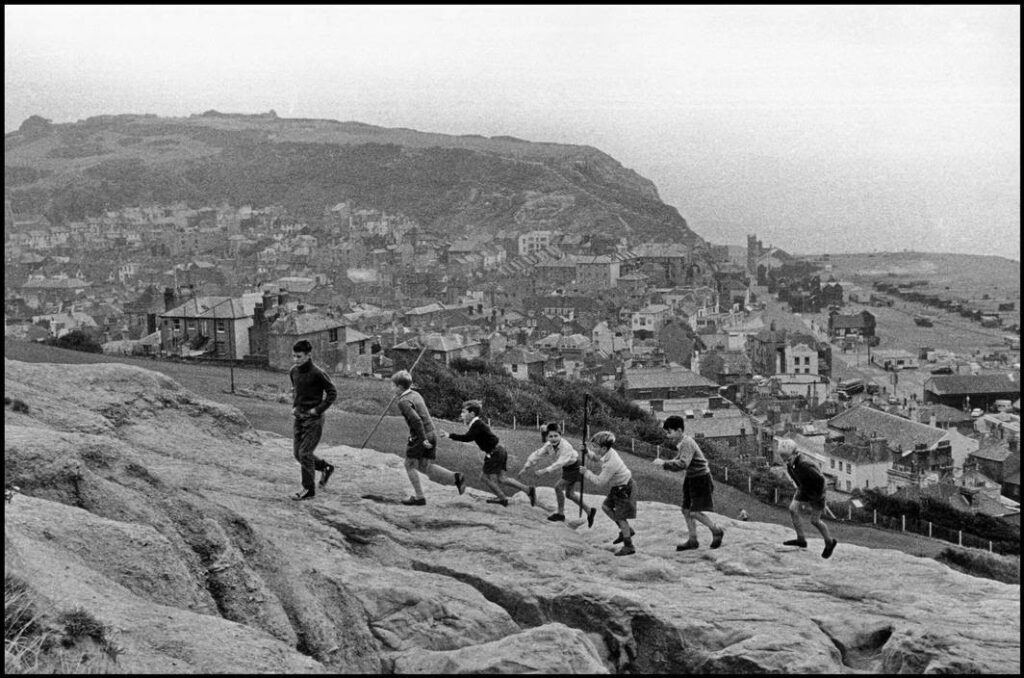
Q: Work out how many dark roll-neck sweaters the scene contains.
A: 1